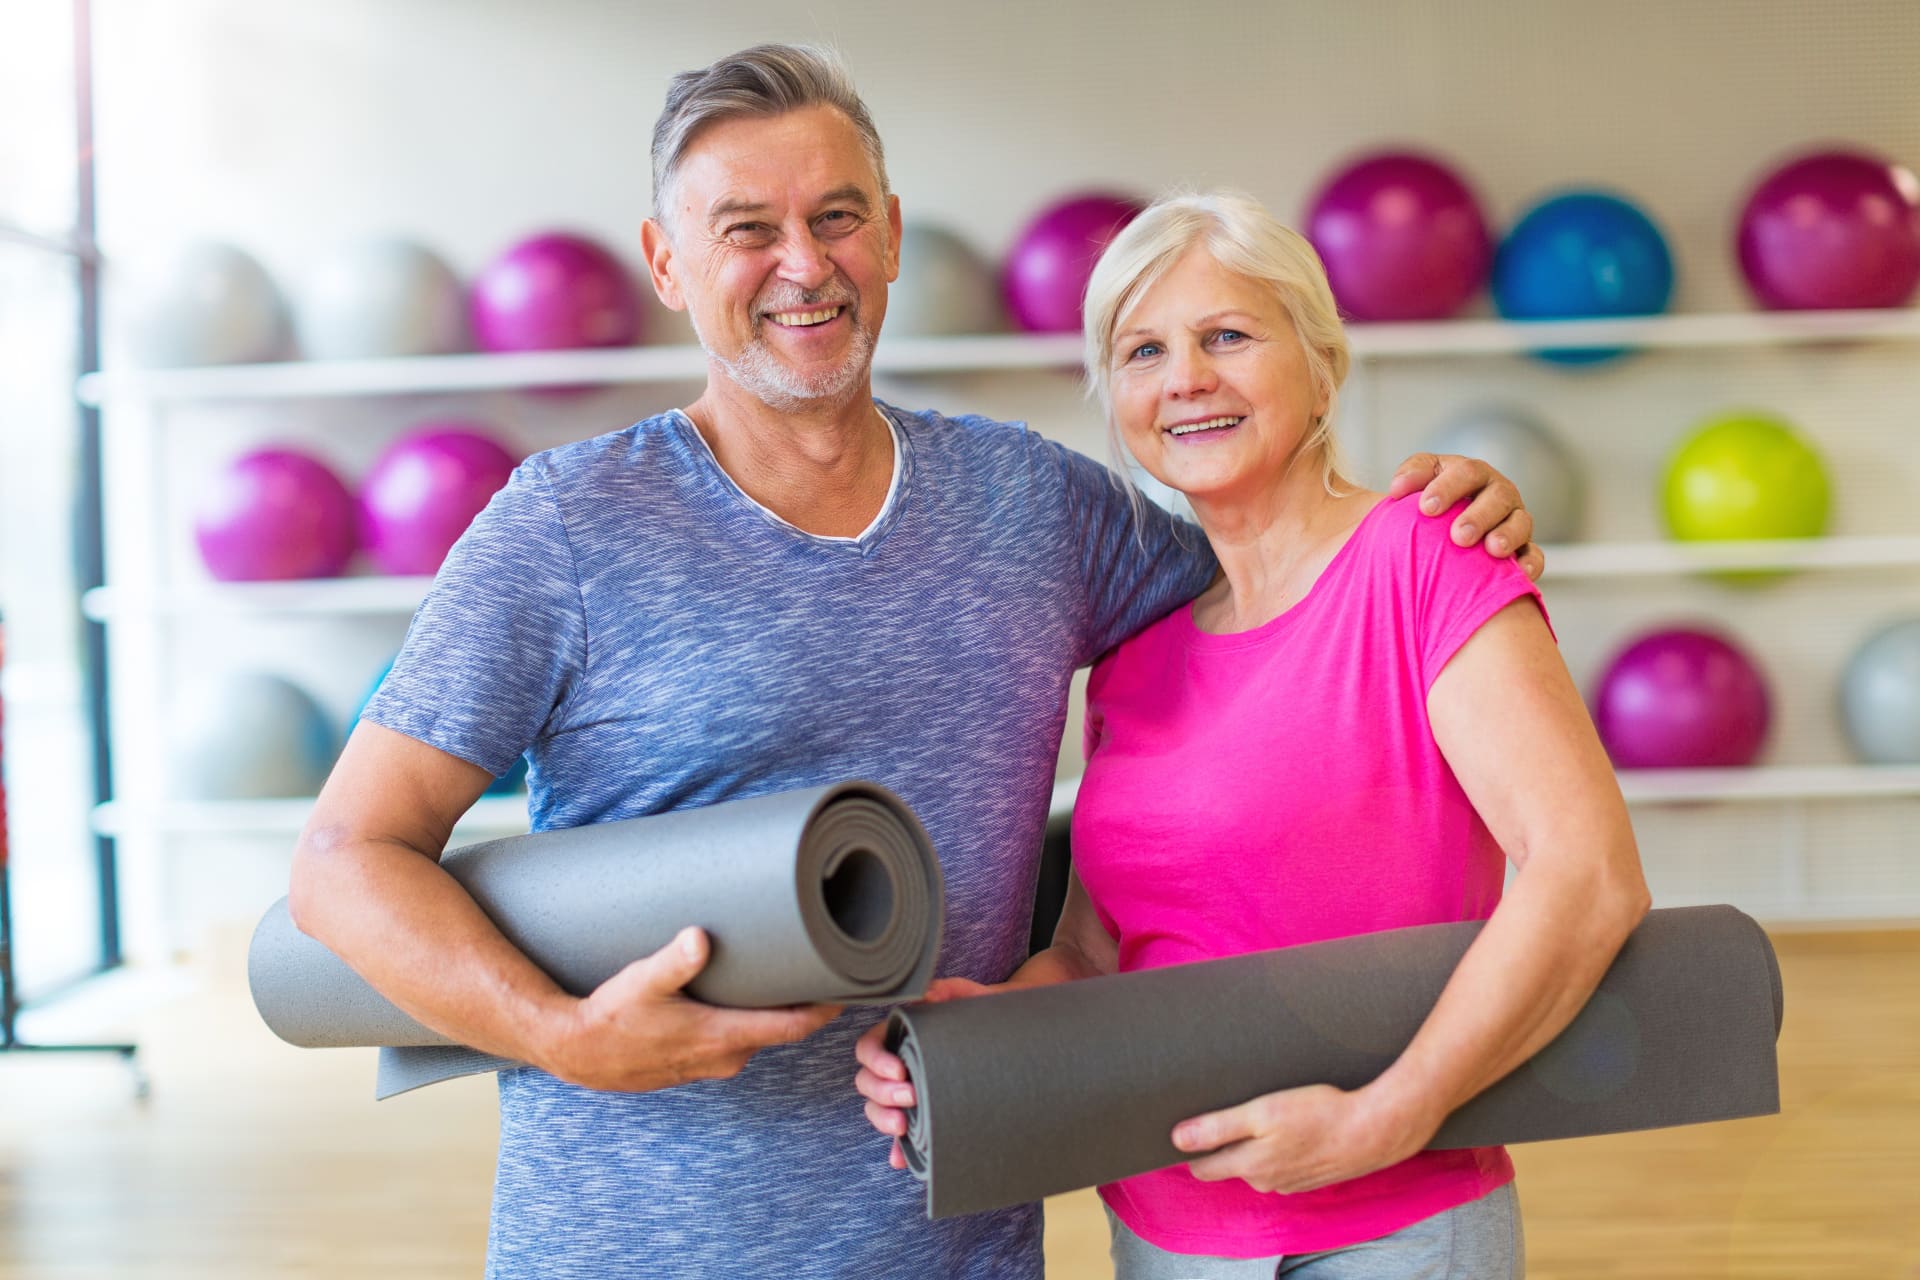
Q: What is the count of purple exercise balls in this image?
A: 7